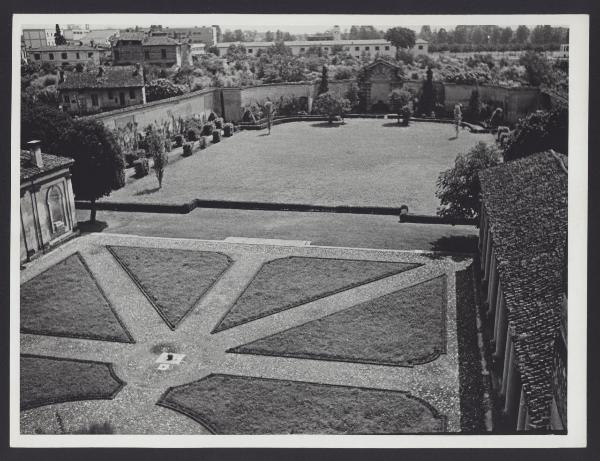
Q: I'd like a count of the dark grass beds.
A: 6